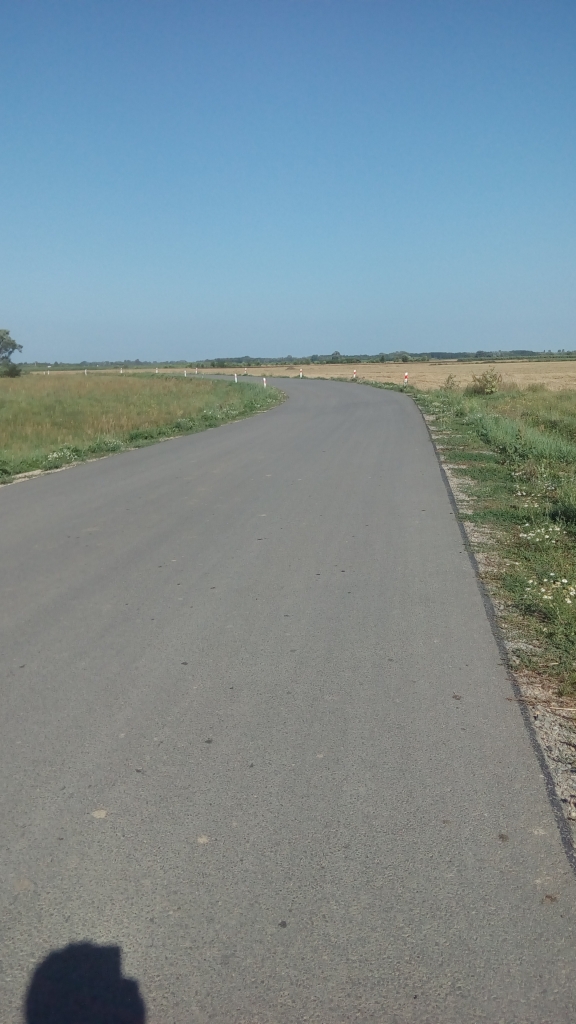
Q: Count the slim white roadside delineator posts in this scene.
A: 13